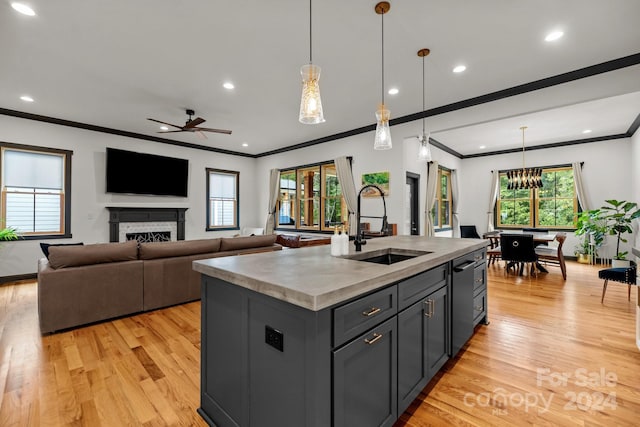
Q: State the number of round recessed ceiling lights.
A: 10